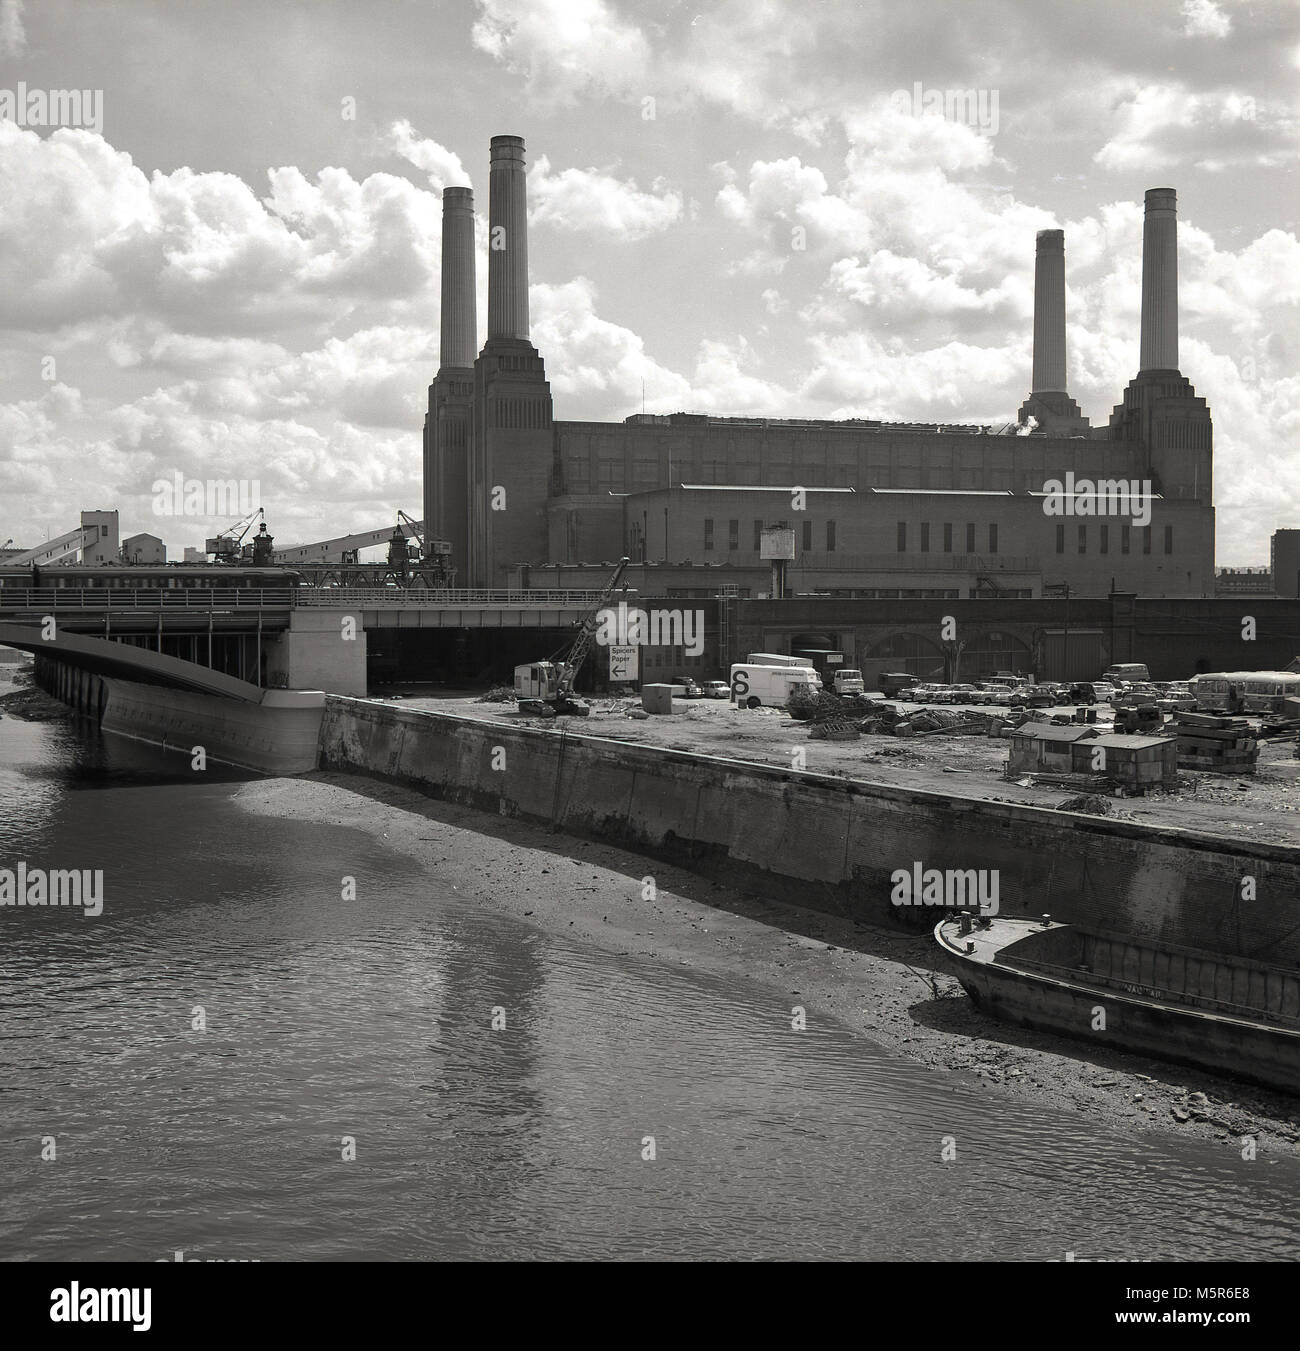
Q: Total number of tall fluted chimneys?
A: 4